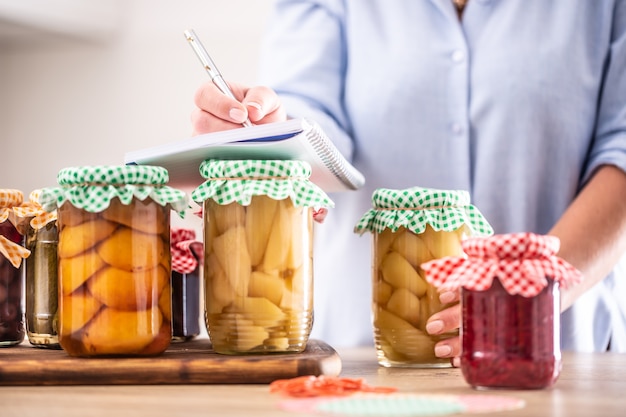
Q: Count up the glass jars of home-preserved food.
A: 7